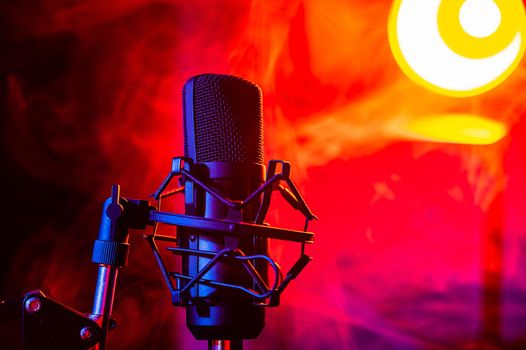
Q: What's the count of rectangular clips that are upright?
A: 2